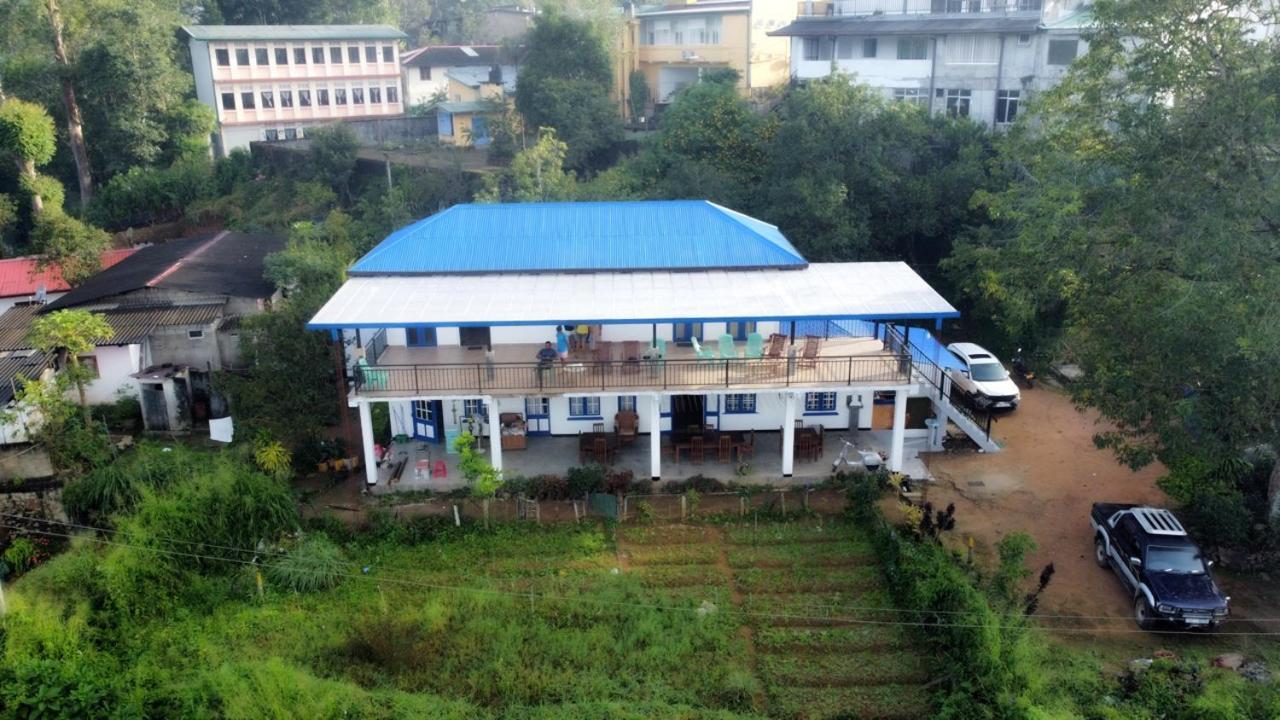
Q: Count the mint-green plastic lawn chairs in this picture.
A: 5